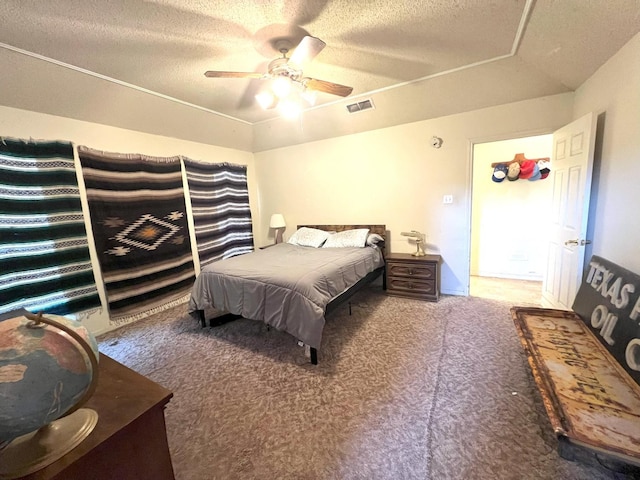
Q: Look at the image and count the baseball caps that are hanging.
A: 5